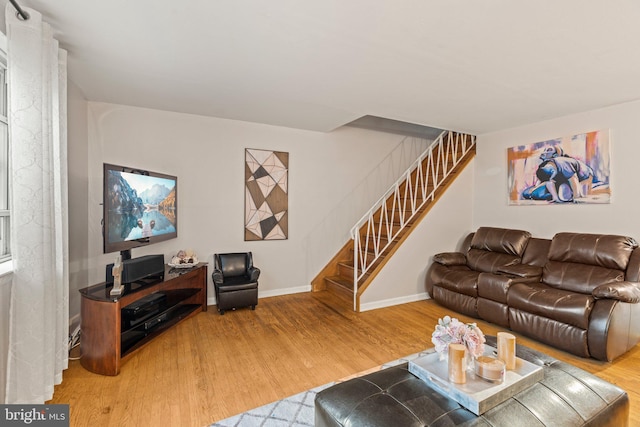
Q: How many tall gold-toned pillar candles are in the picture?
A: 2